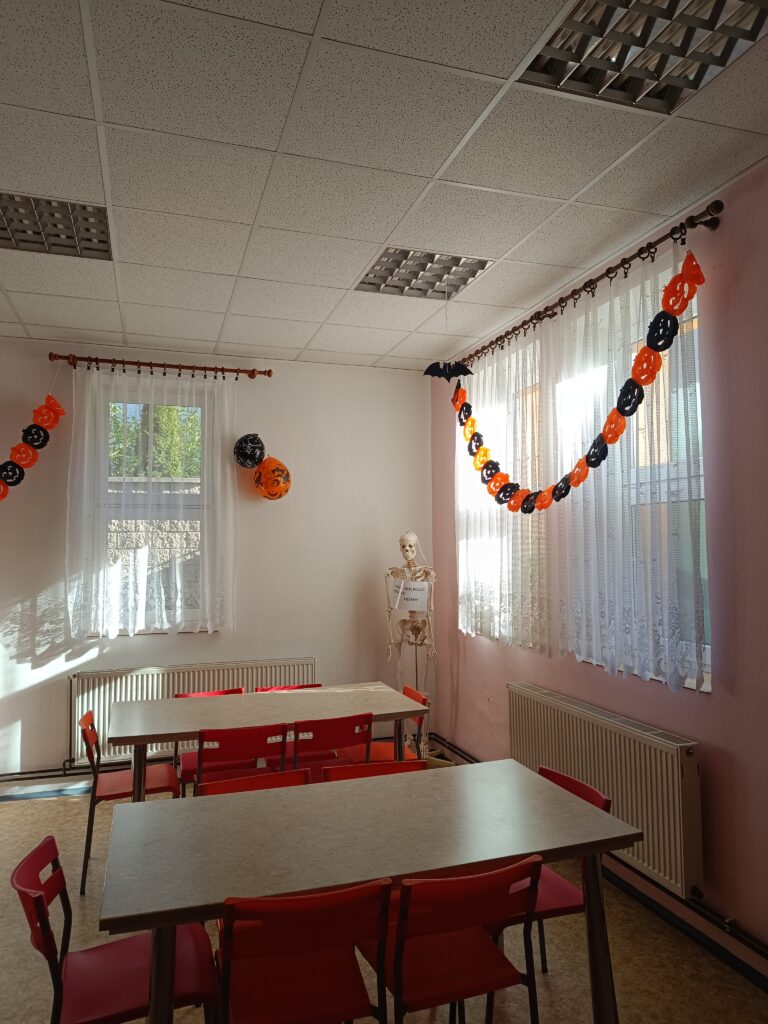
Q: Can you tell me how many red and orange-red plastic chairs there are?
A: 12